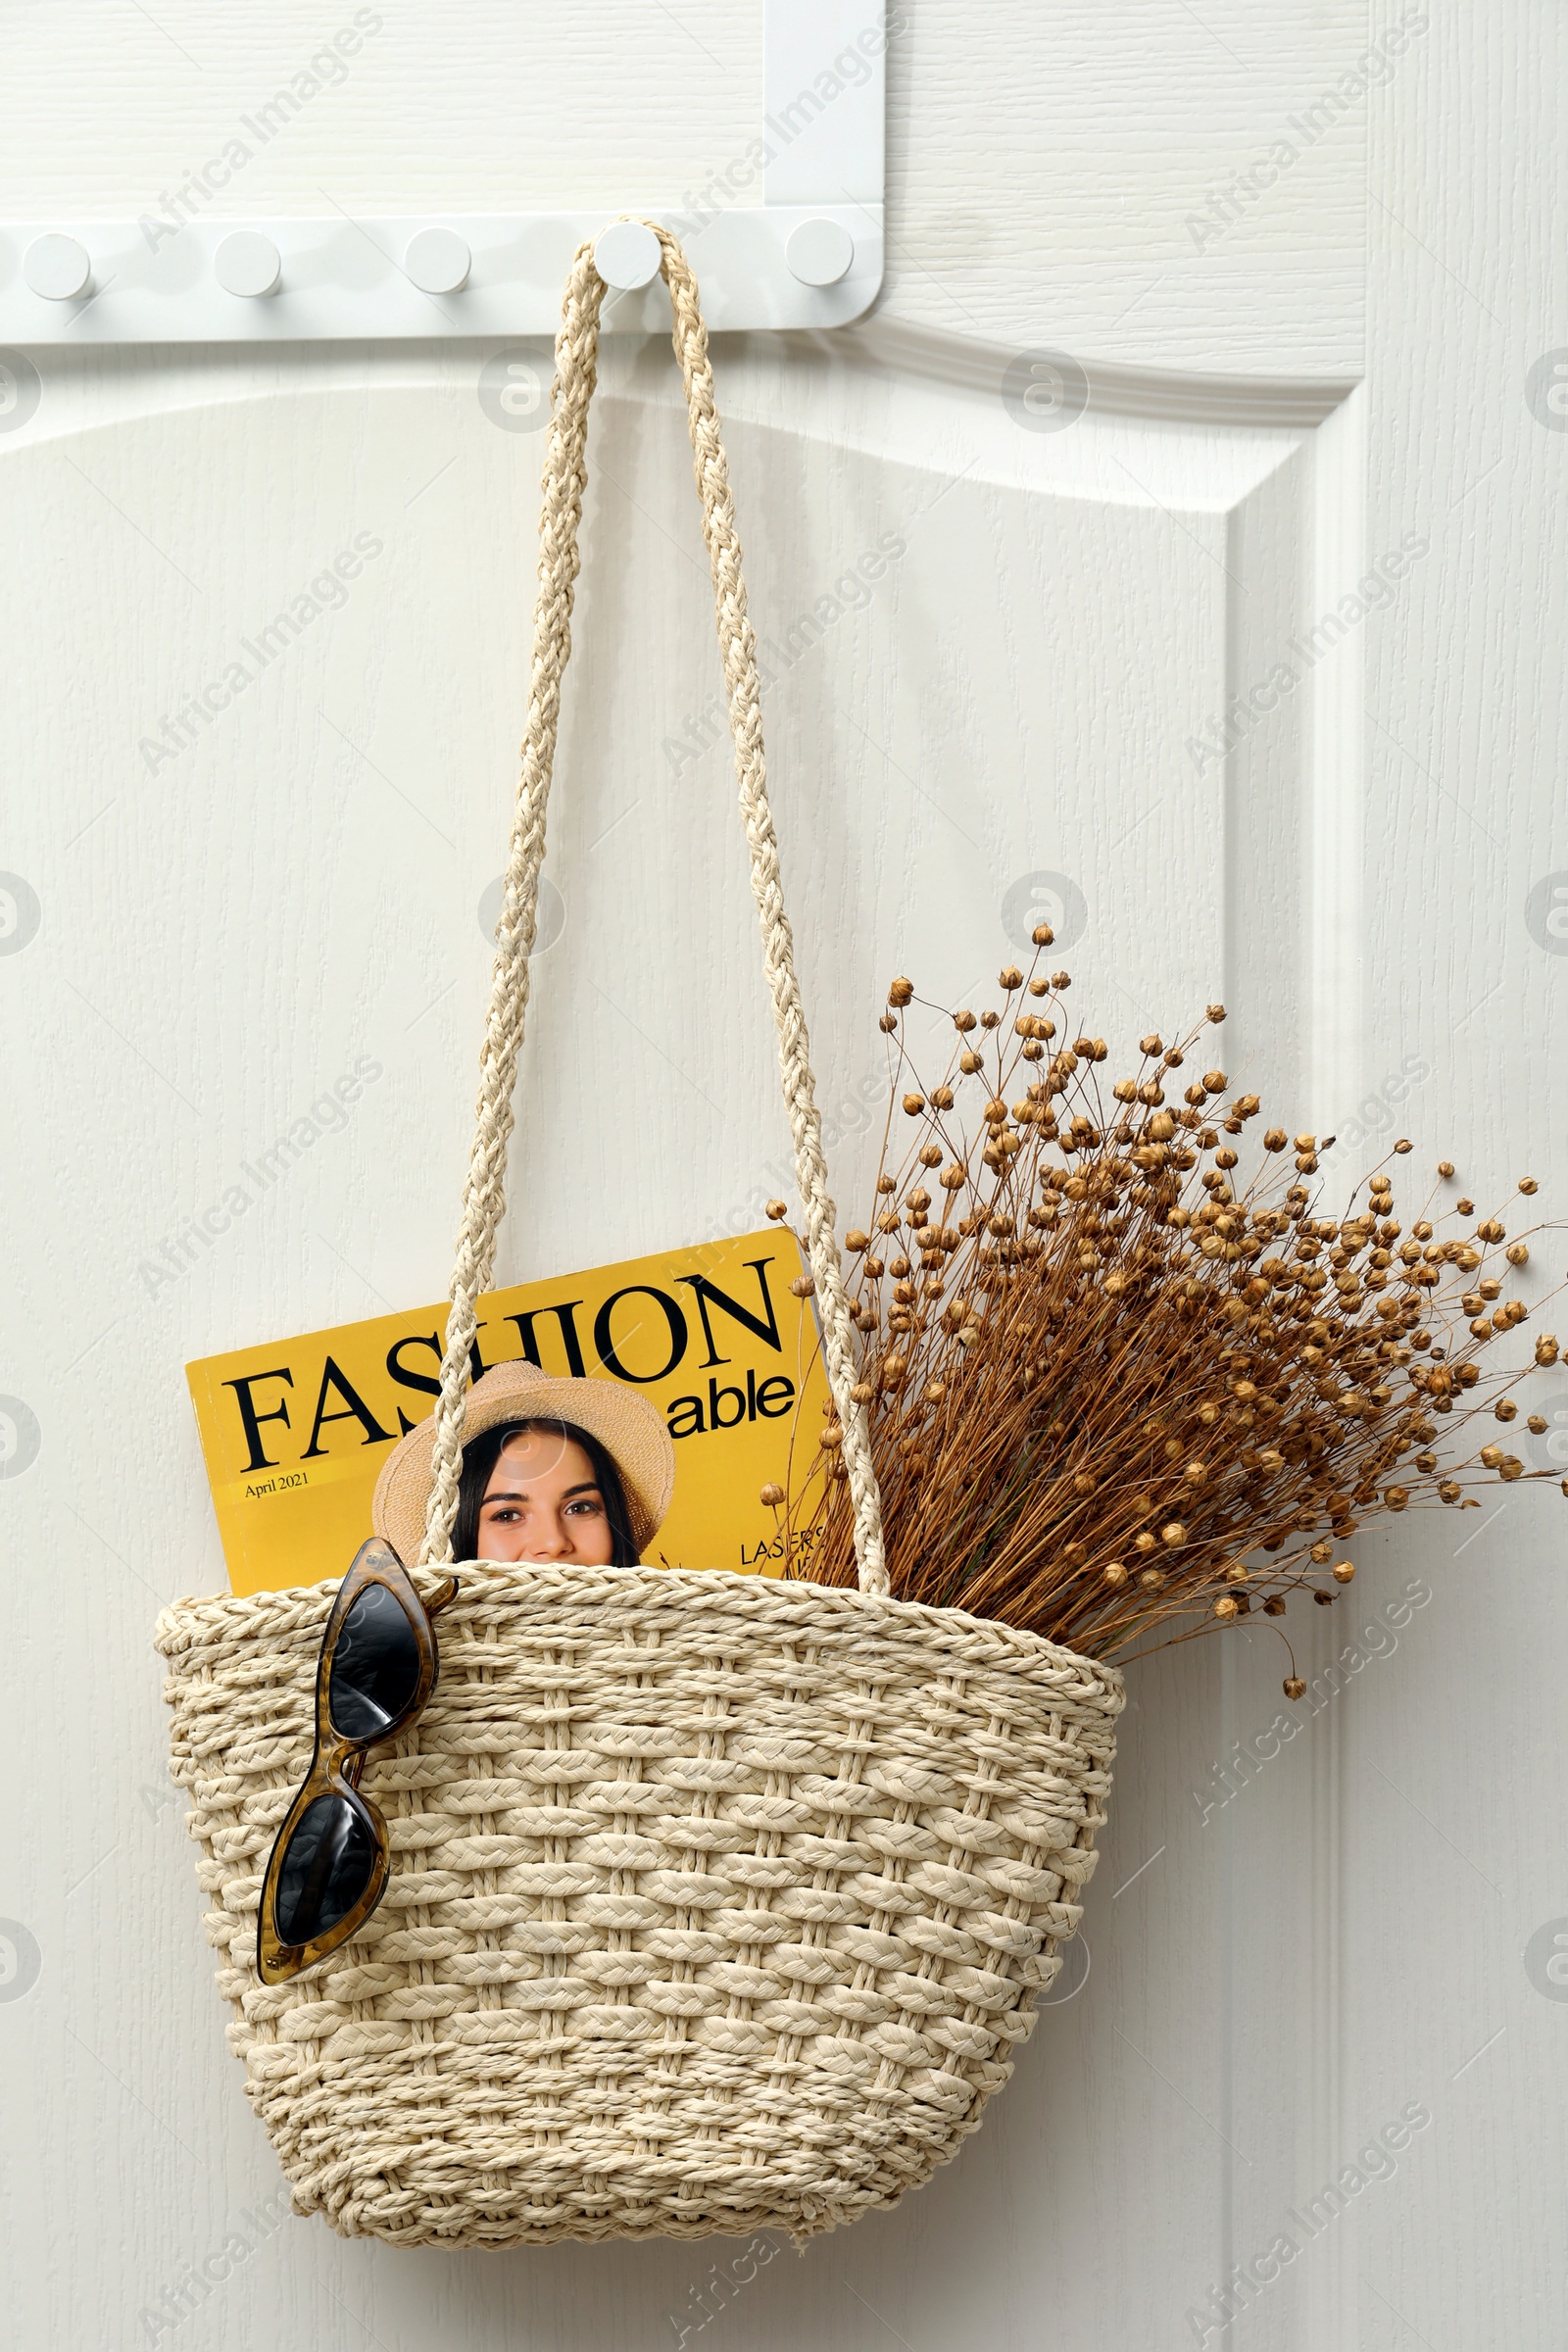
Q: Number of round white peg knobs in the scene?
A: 5